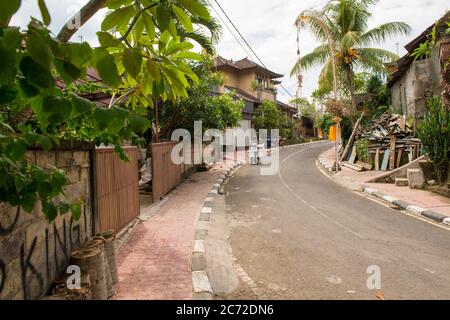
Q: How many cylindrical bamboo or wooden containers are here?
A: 3